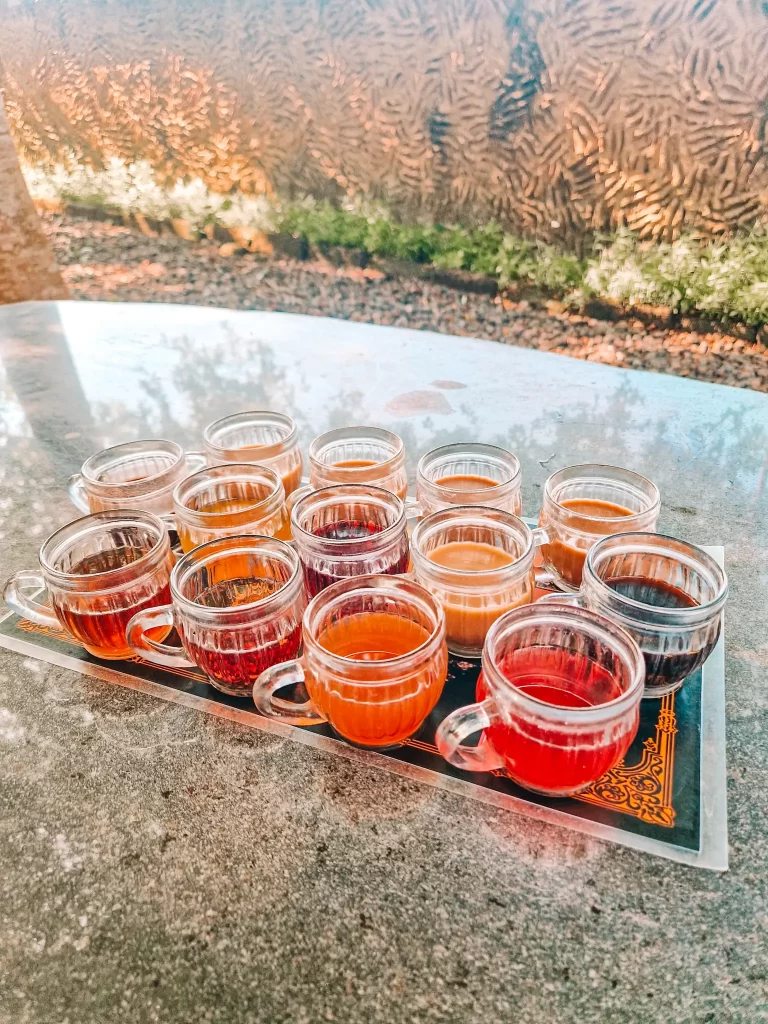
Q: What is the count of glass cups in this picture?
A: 13